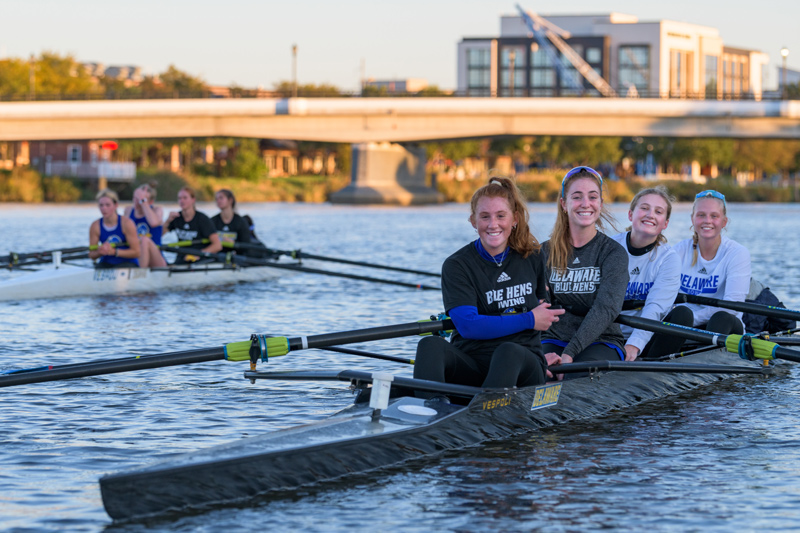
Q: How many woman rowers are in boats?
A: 8